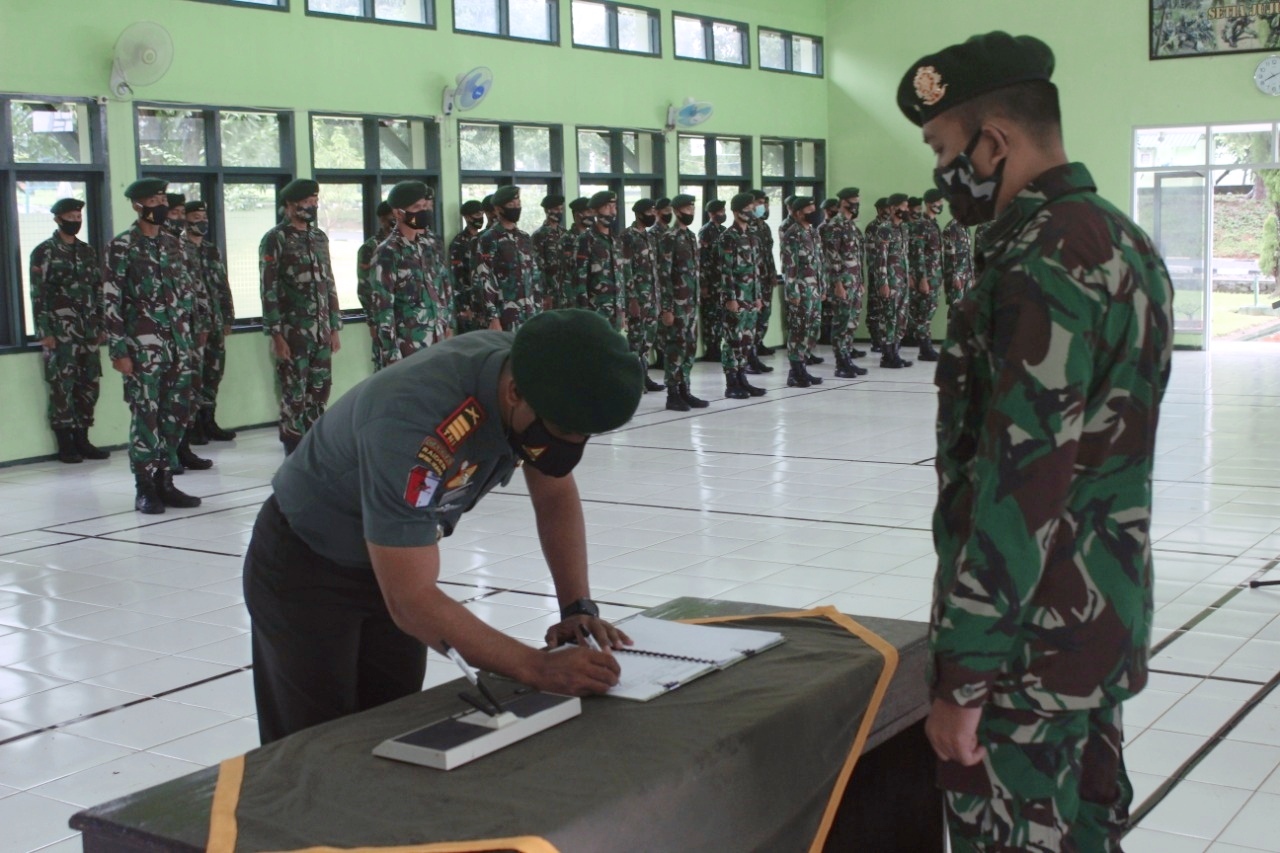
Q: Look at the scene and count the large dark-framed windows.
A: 7